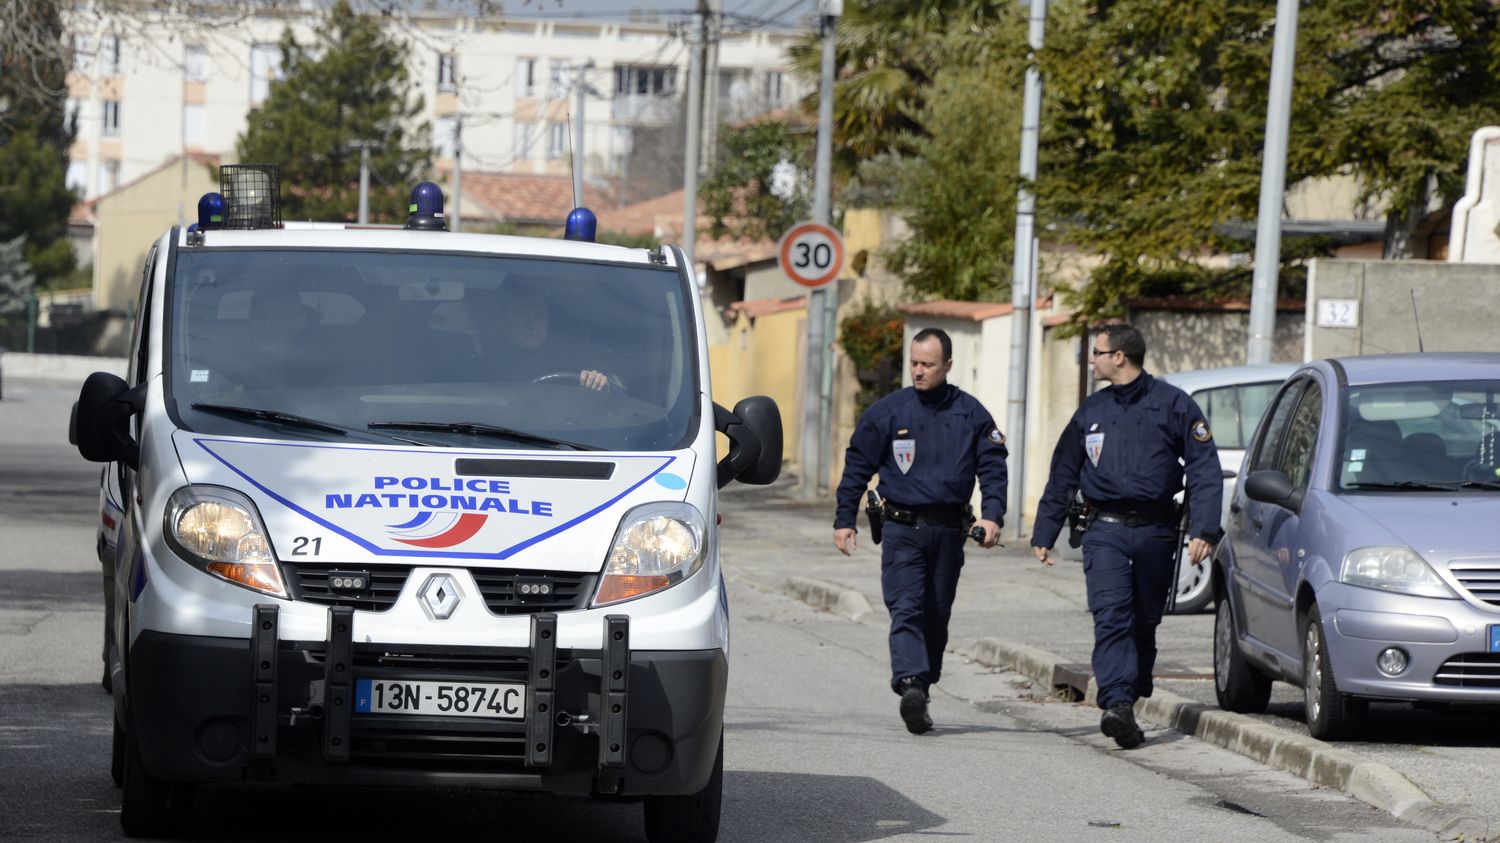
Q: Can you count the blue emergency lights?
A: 3